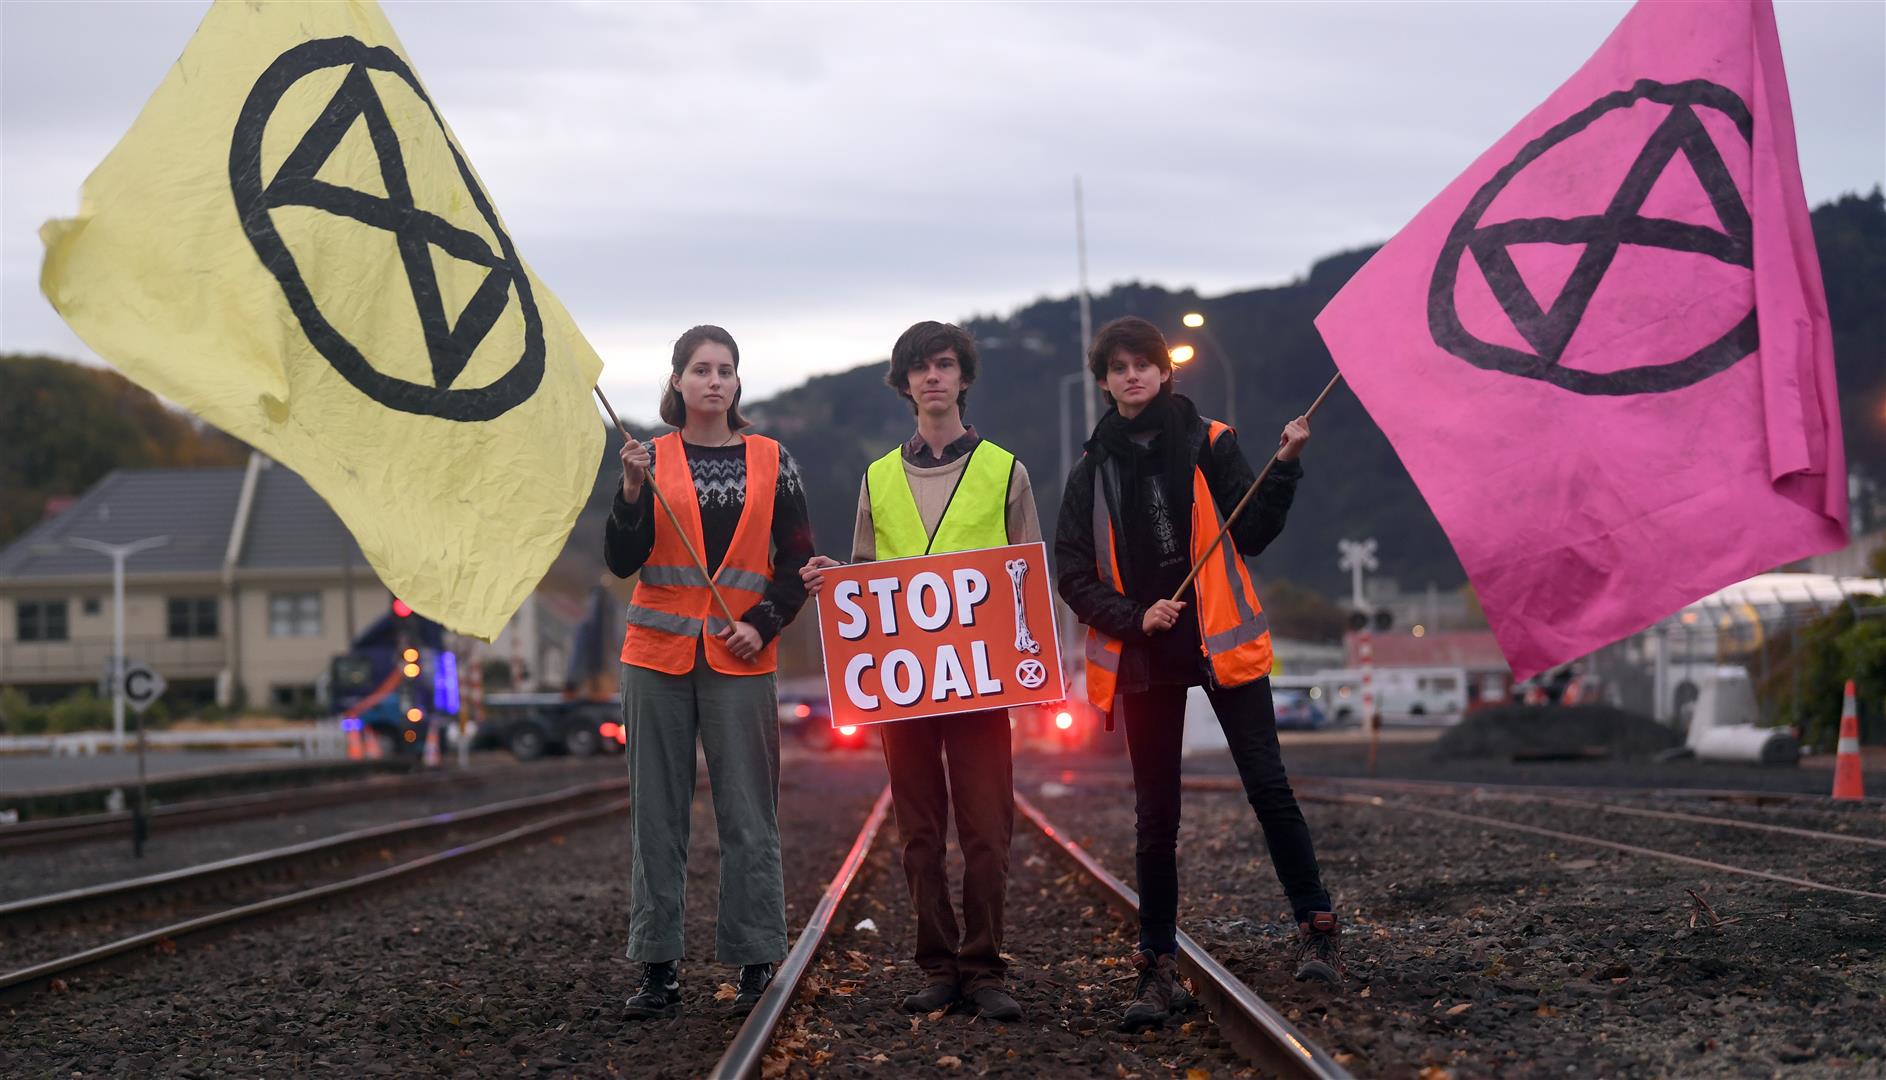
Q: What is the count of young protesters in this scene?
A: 3